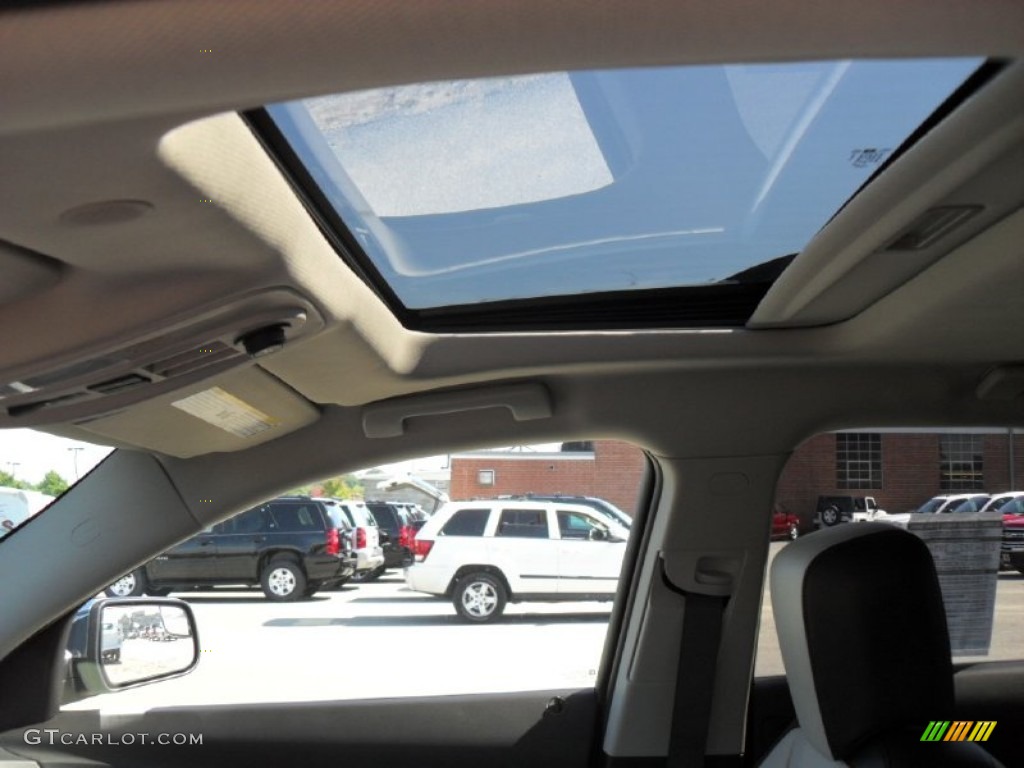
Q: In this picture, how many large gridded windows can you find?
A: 2